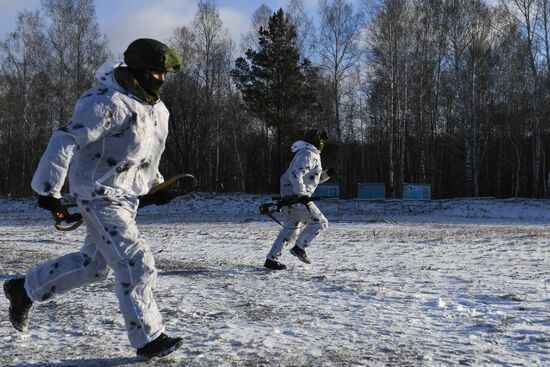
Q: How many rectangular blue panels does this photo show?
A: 3